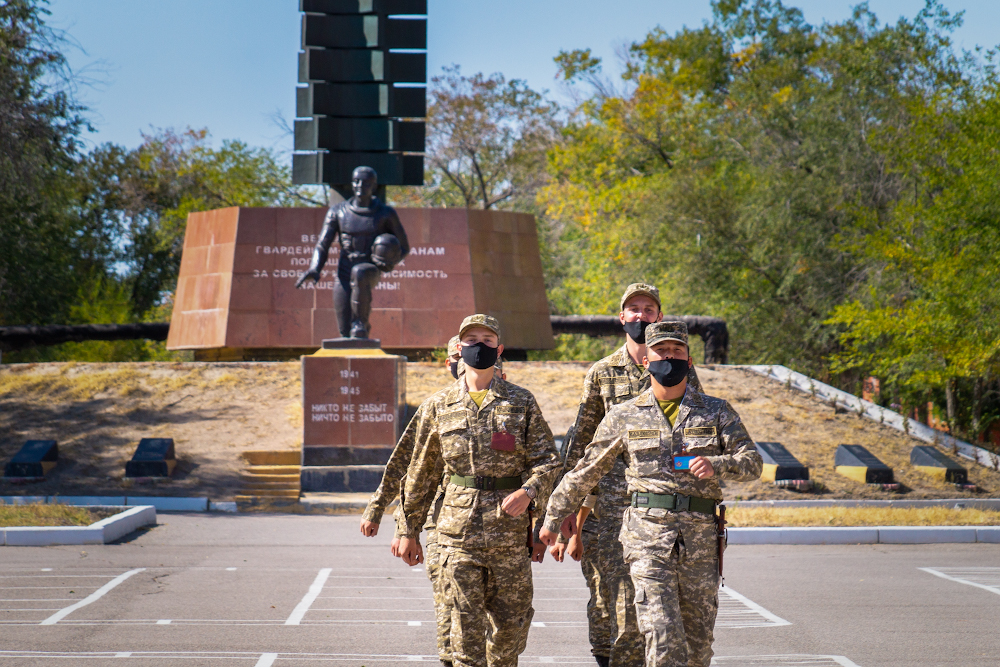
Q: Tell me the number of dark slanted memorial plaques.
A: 5